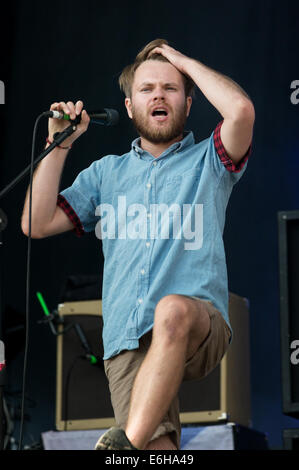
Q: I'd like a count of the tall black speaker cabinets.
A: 1